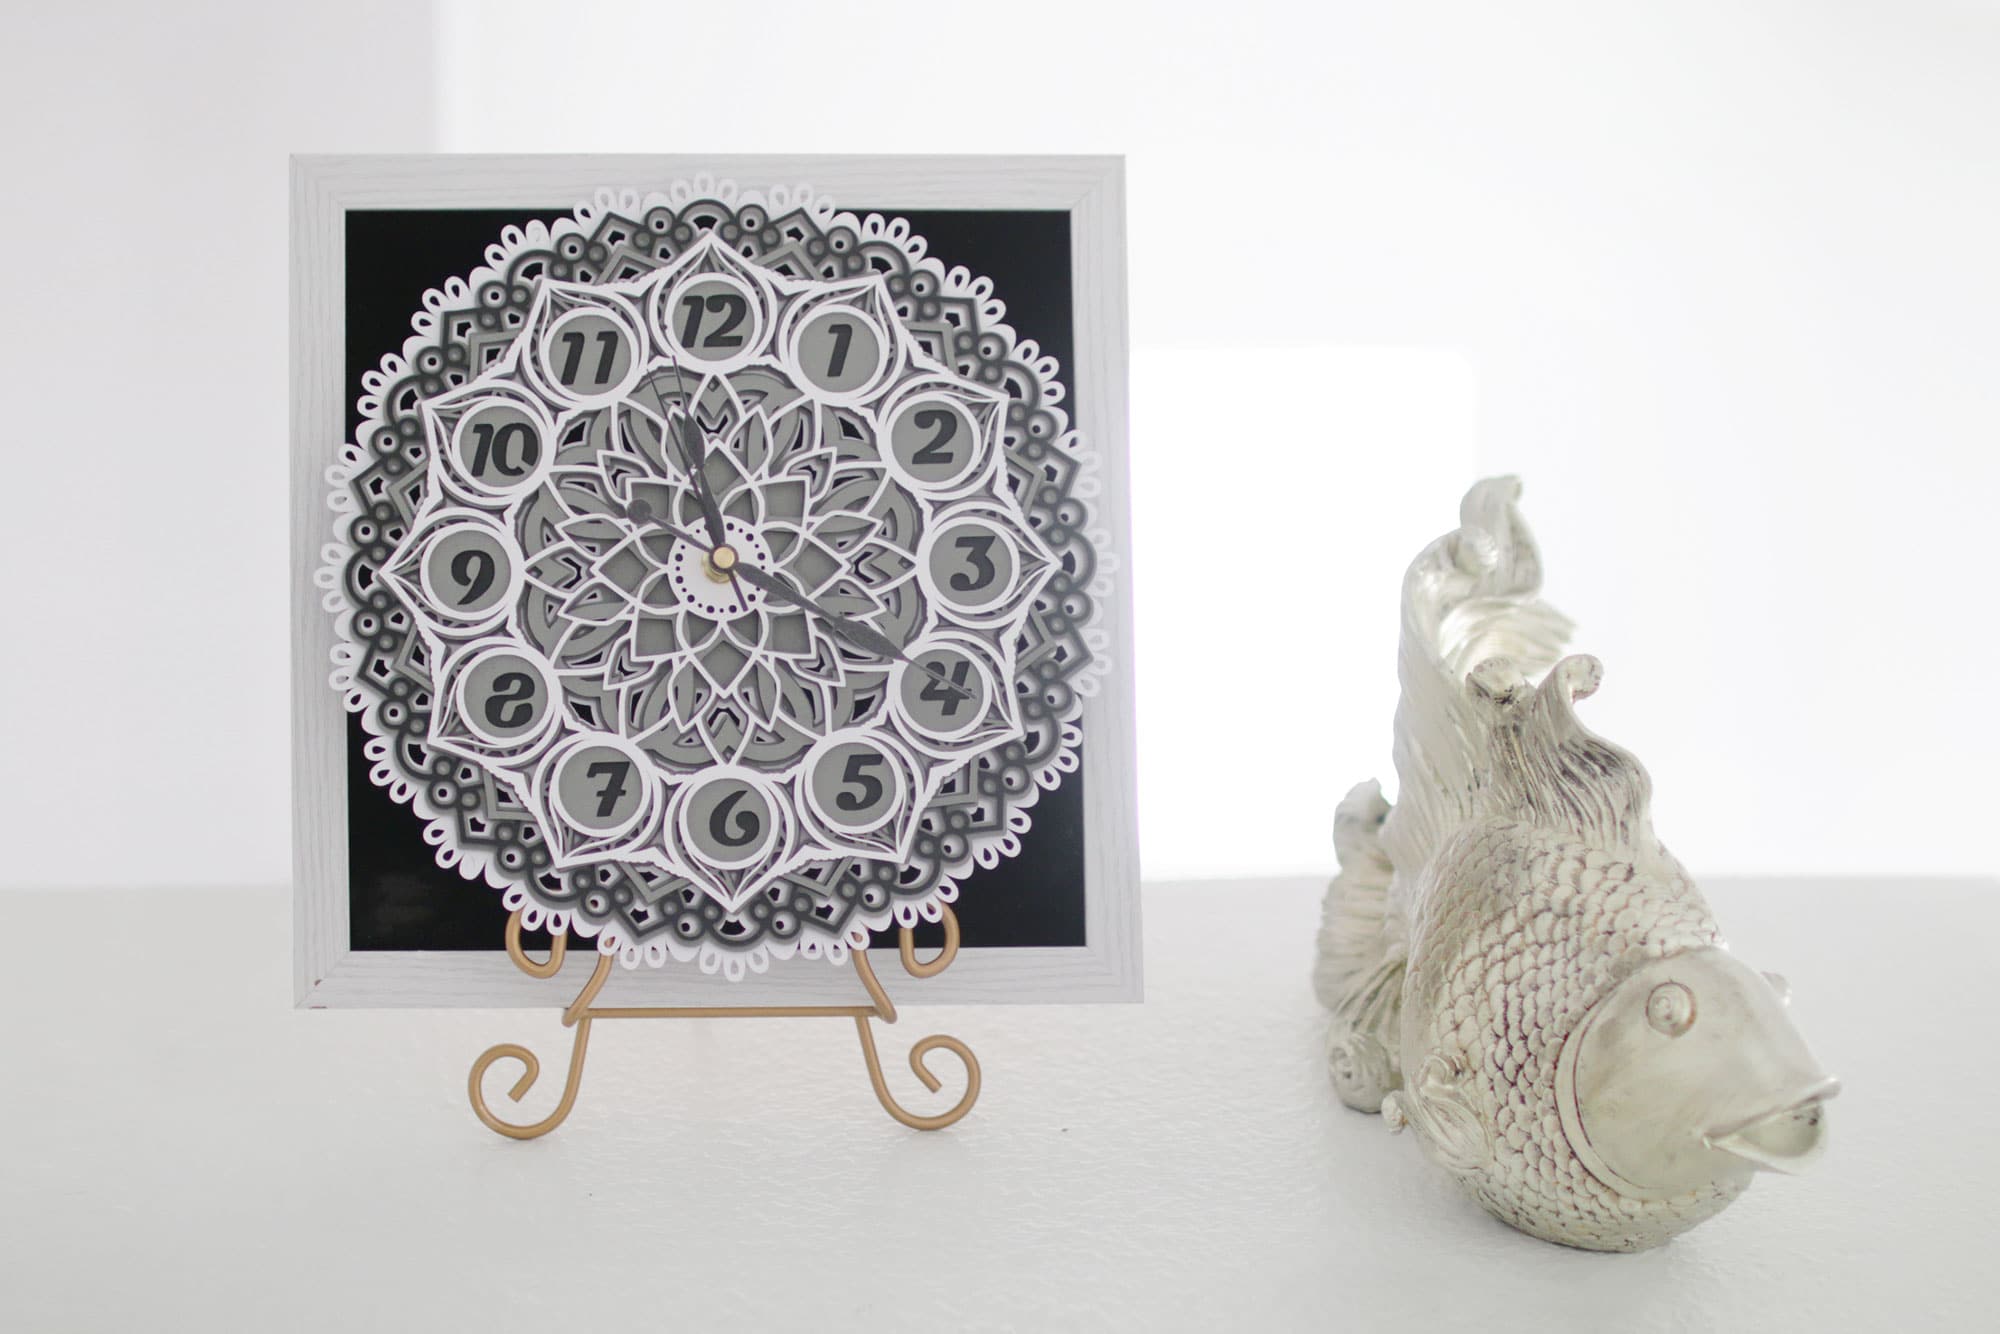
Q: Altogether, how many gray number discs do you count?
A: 12